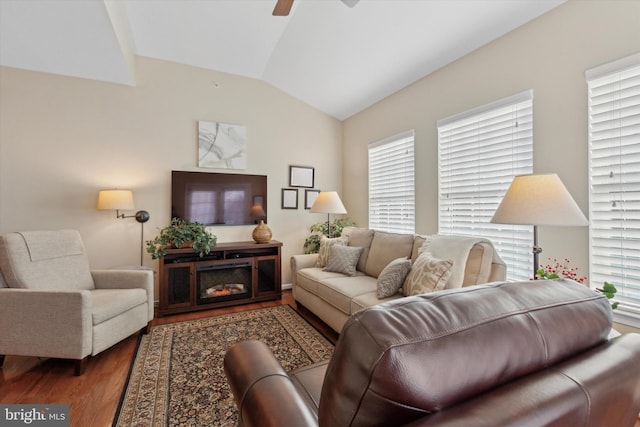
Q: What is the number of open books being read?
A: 0